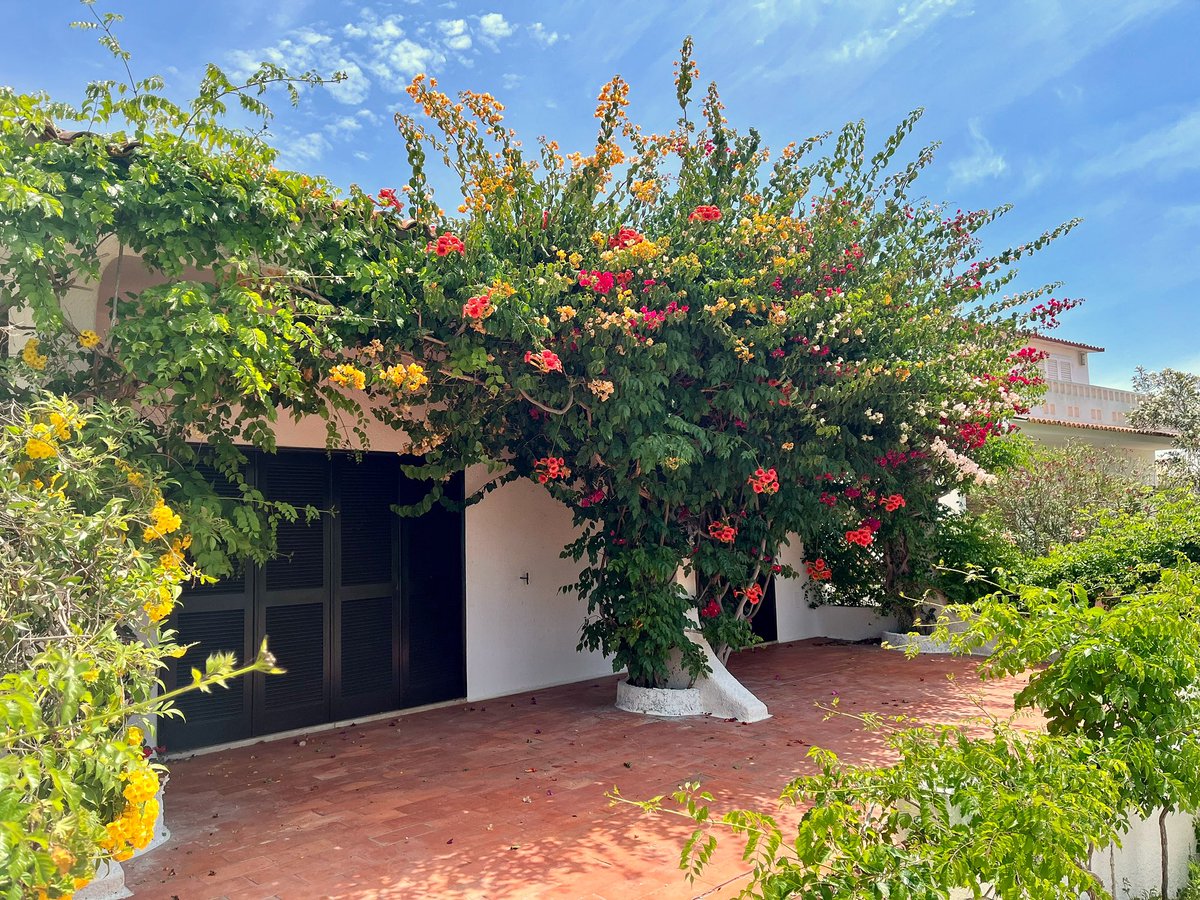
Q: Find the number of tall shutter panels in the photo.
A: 4